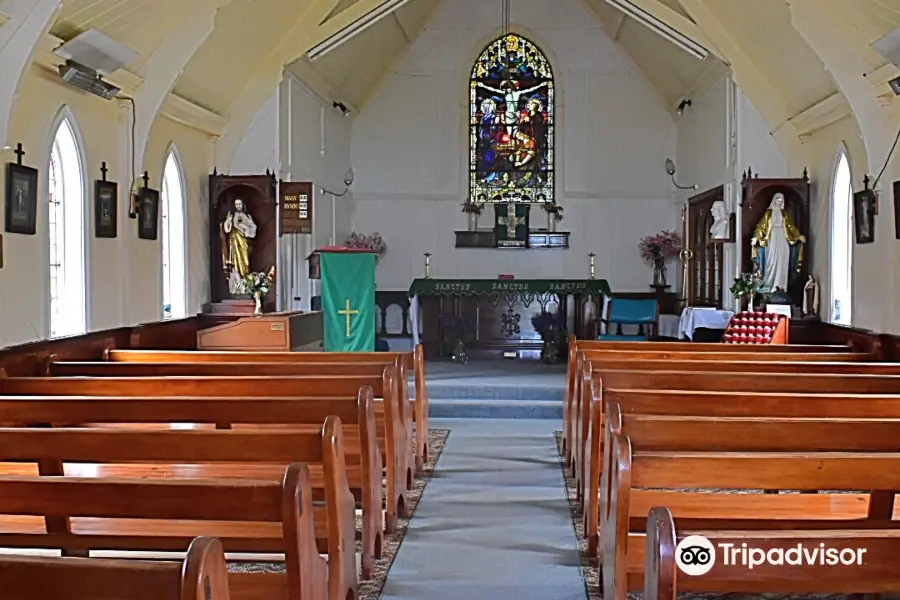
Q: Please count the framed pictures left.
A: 3